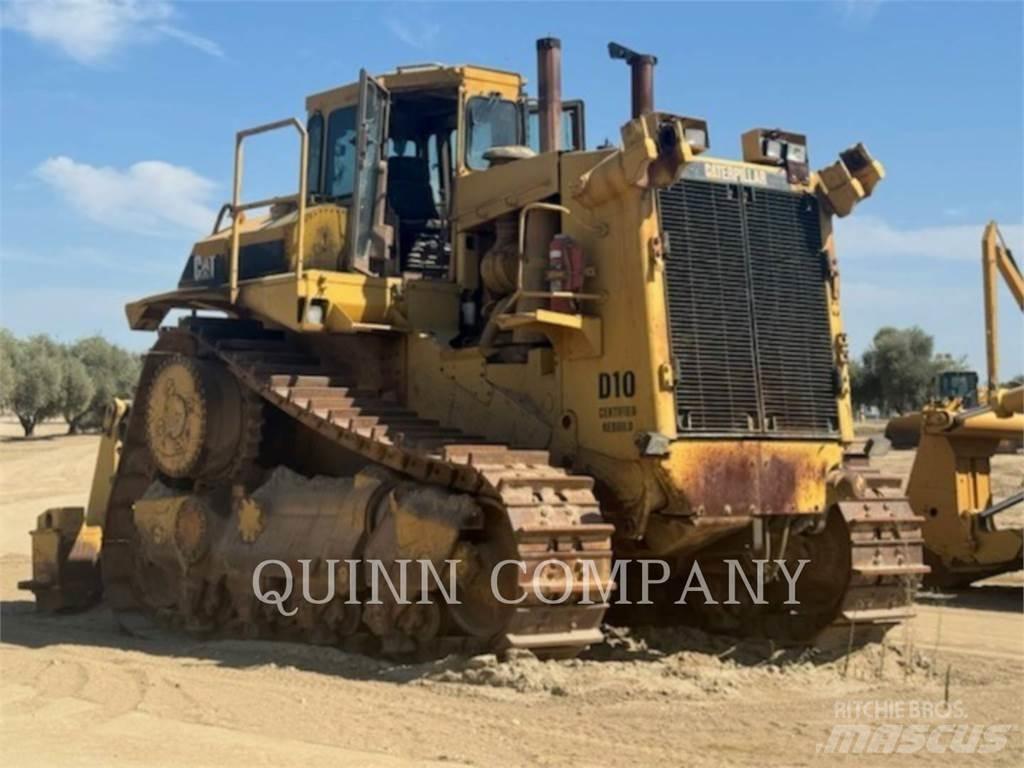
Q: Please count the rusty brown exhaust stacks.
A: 2